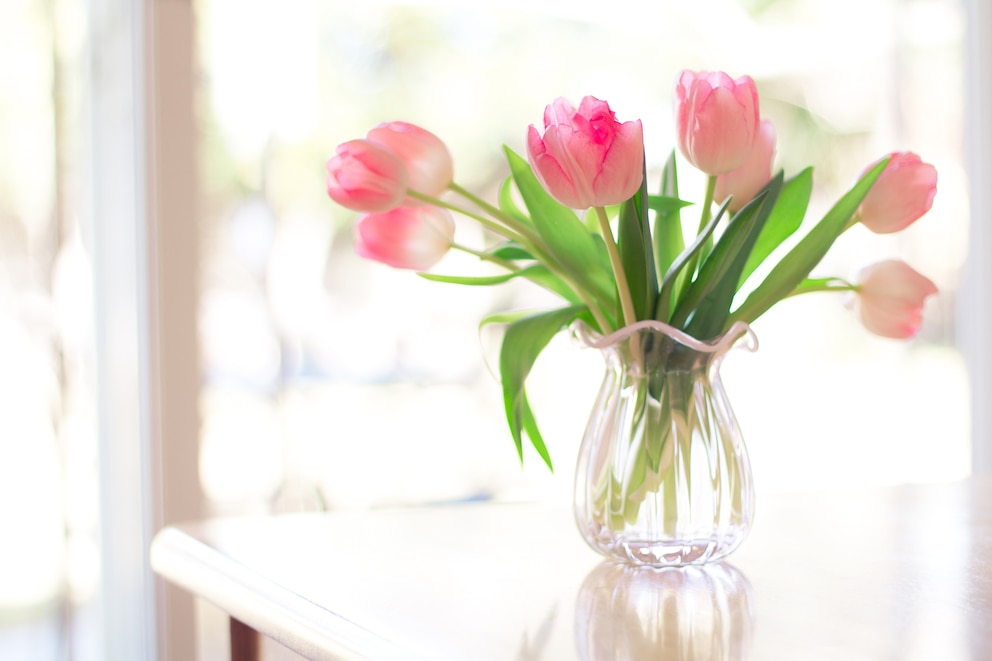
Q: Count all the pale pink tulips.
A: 8